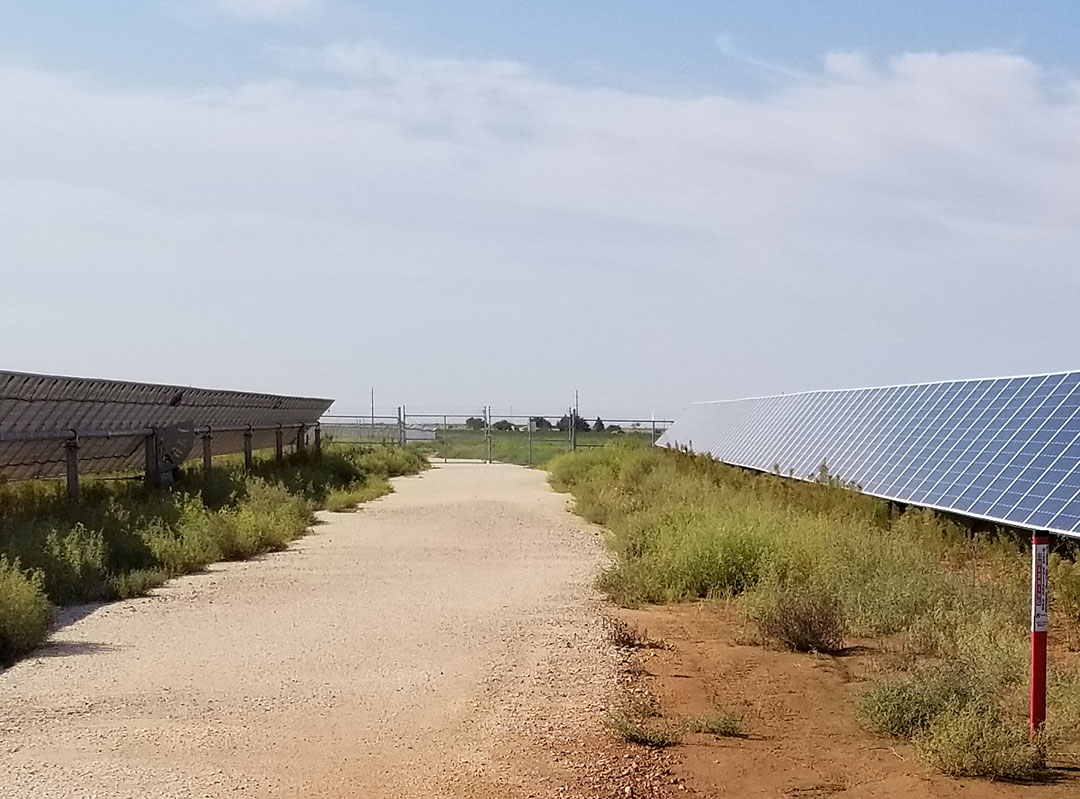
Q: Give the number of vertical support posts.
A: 7